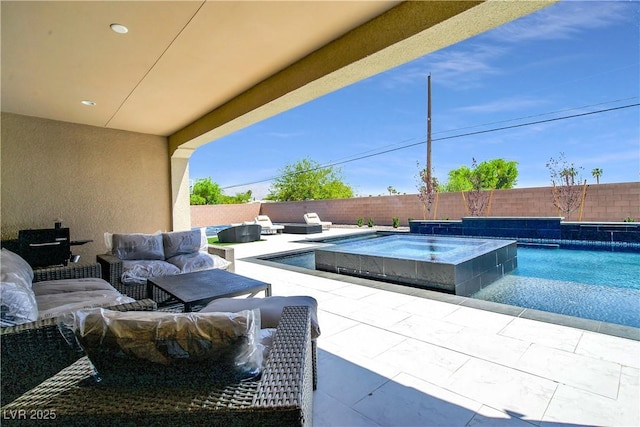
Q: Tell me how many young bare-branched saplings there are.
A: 3